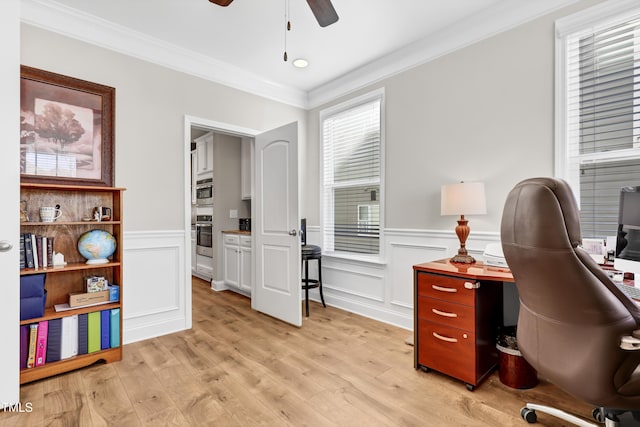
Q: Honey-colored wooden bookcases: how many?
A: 1